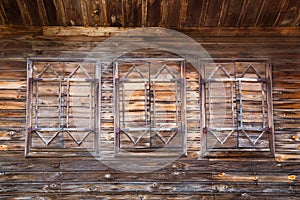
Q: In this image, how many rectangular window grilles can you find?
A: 3